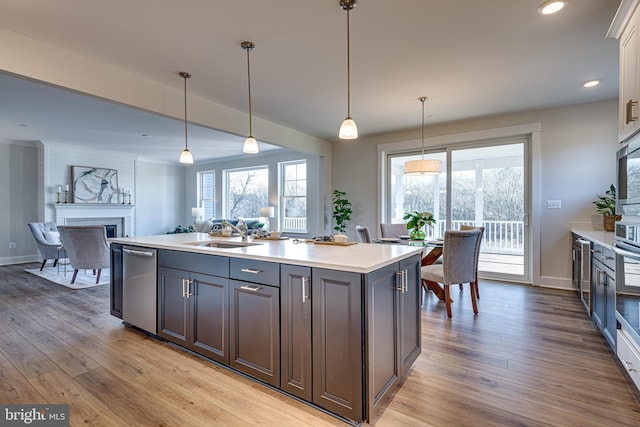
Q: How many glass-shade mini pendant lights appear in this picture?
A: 3